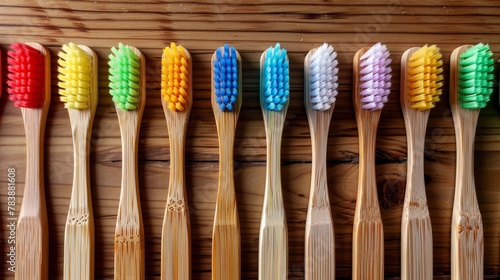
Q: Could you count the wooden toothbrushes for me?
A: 10